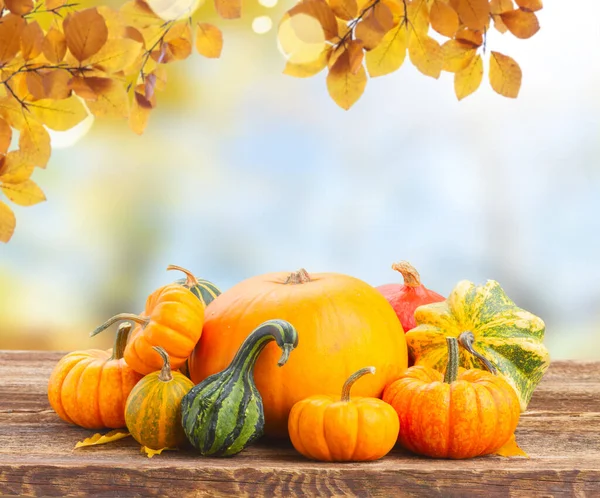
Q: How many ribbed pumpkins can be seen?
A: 4